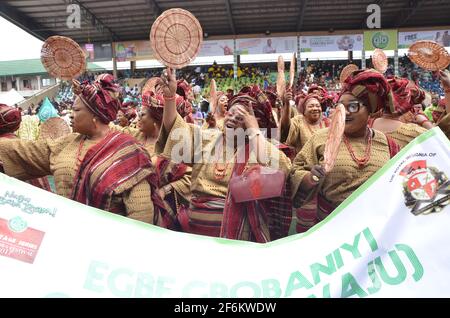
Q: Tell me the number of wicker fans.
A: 11